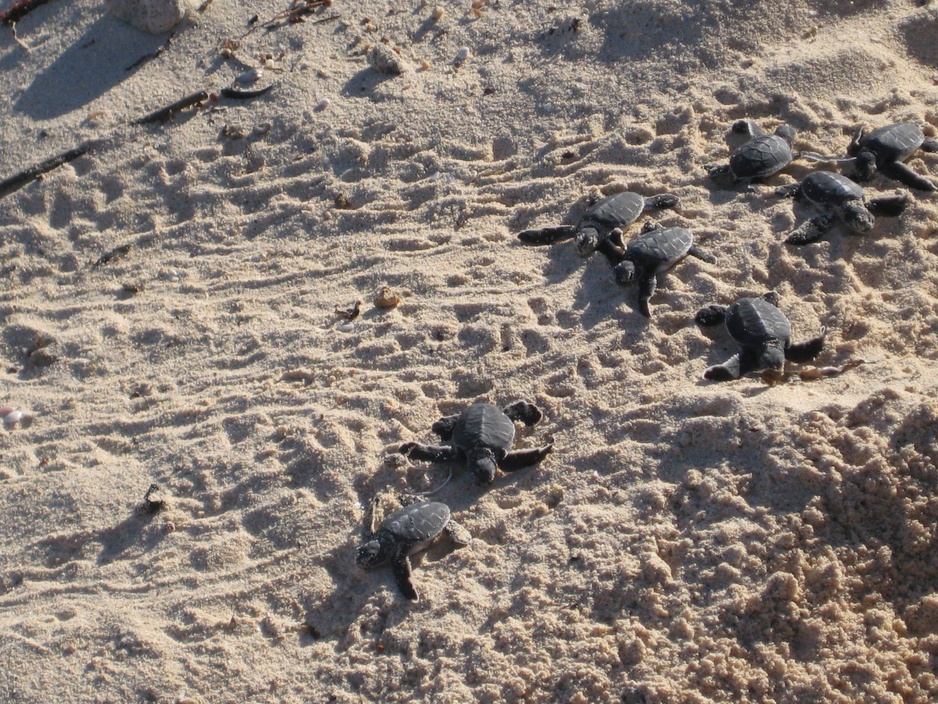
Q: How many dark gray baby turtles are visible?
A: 8